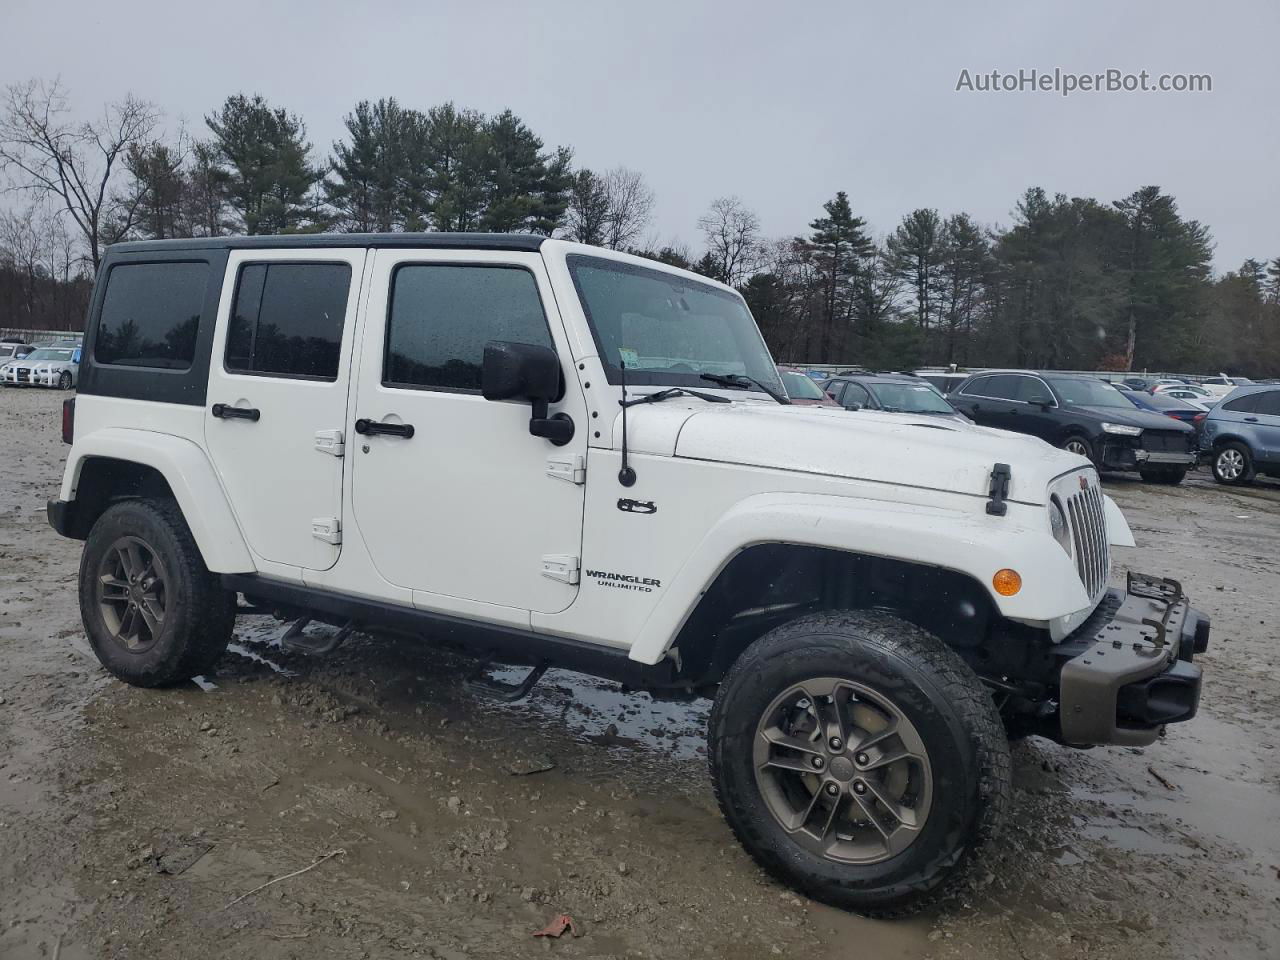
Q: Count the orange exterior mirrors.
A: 0